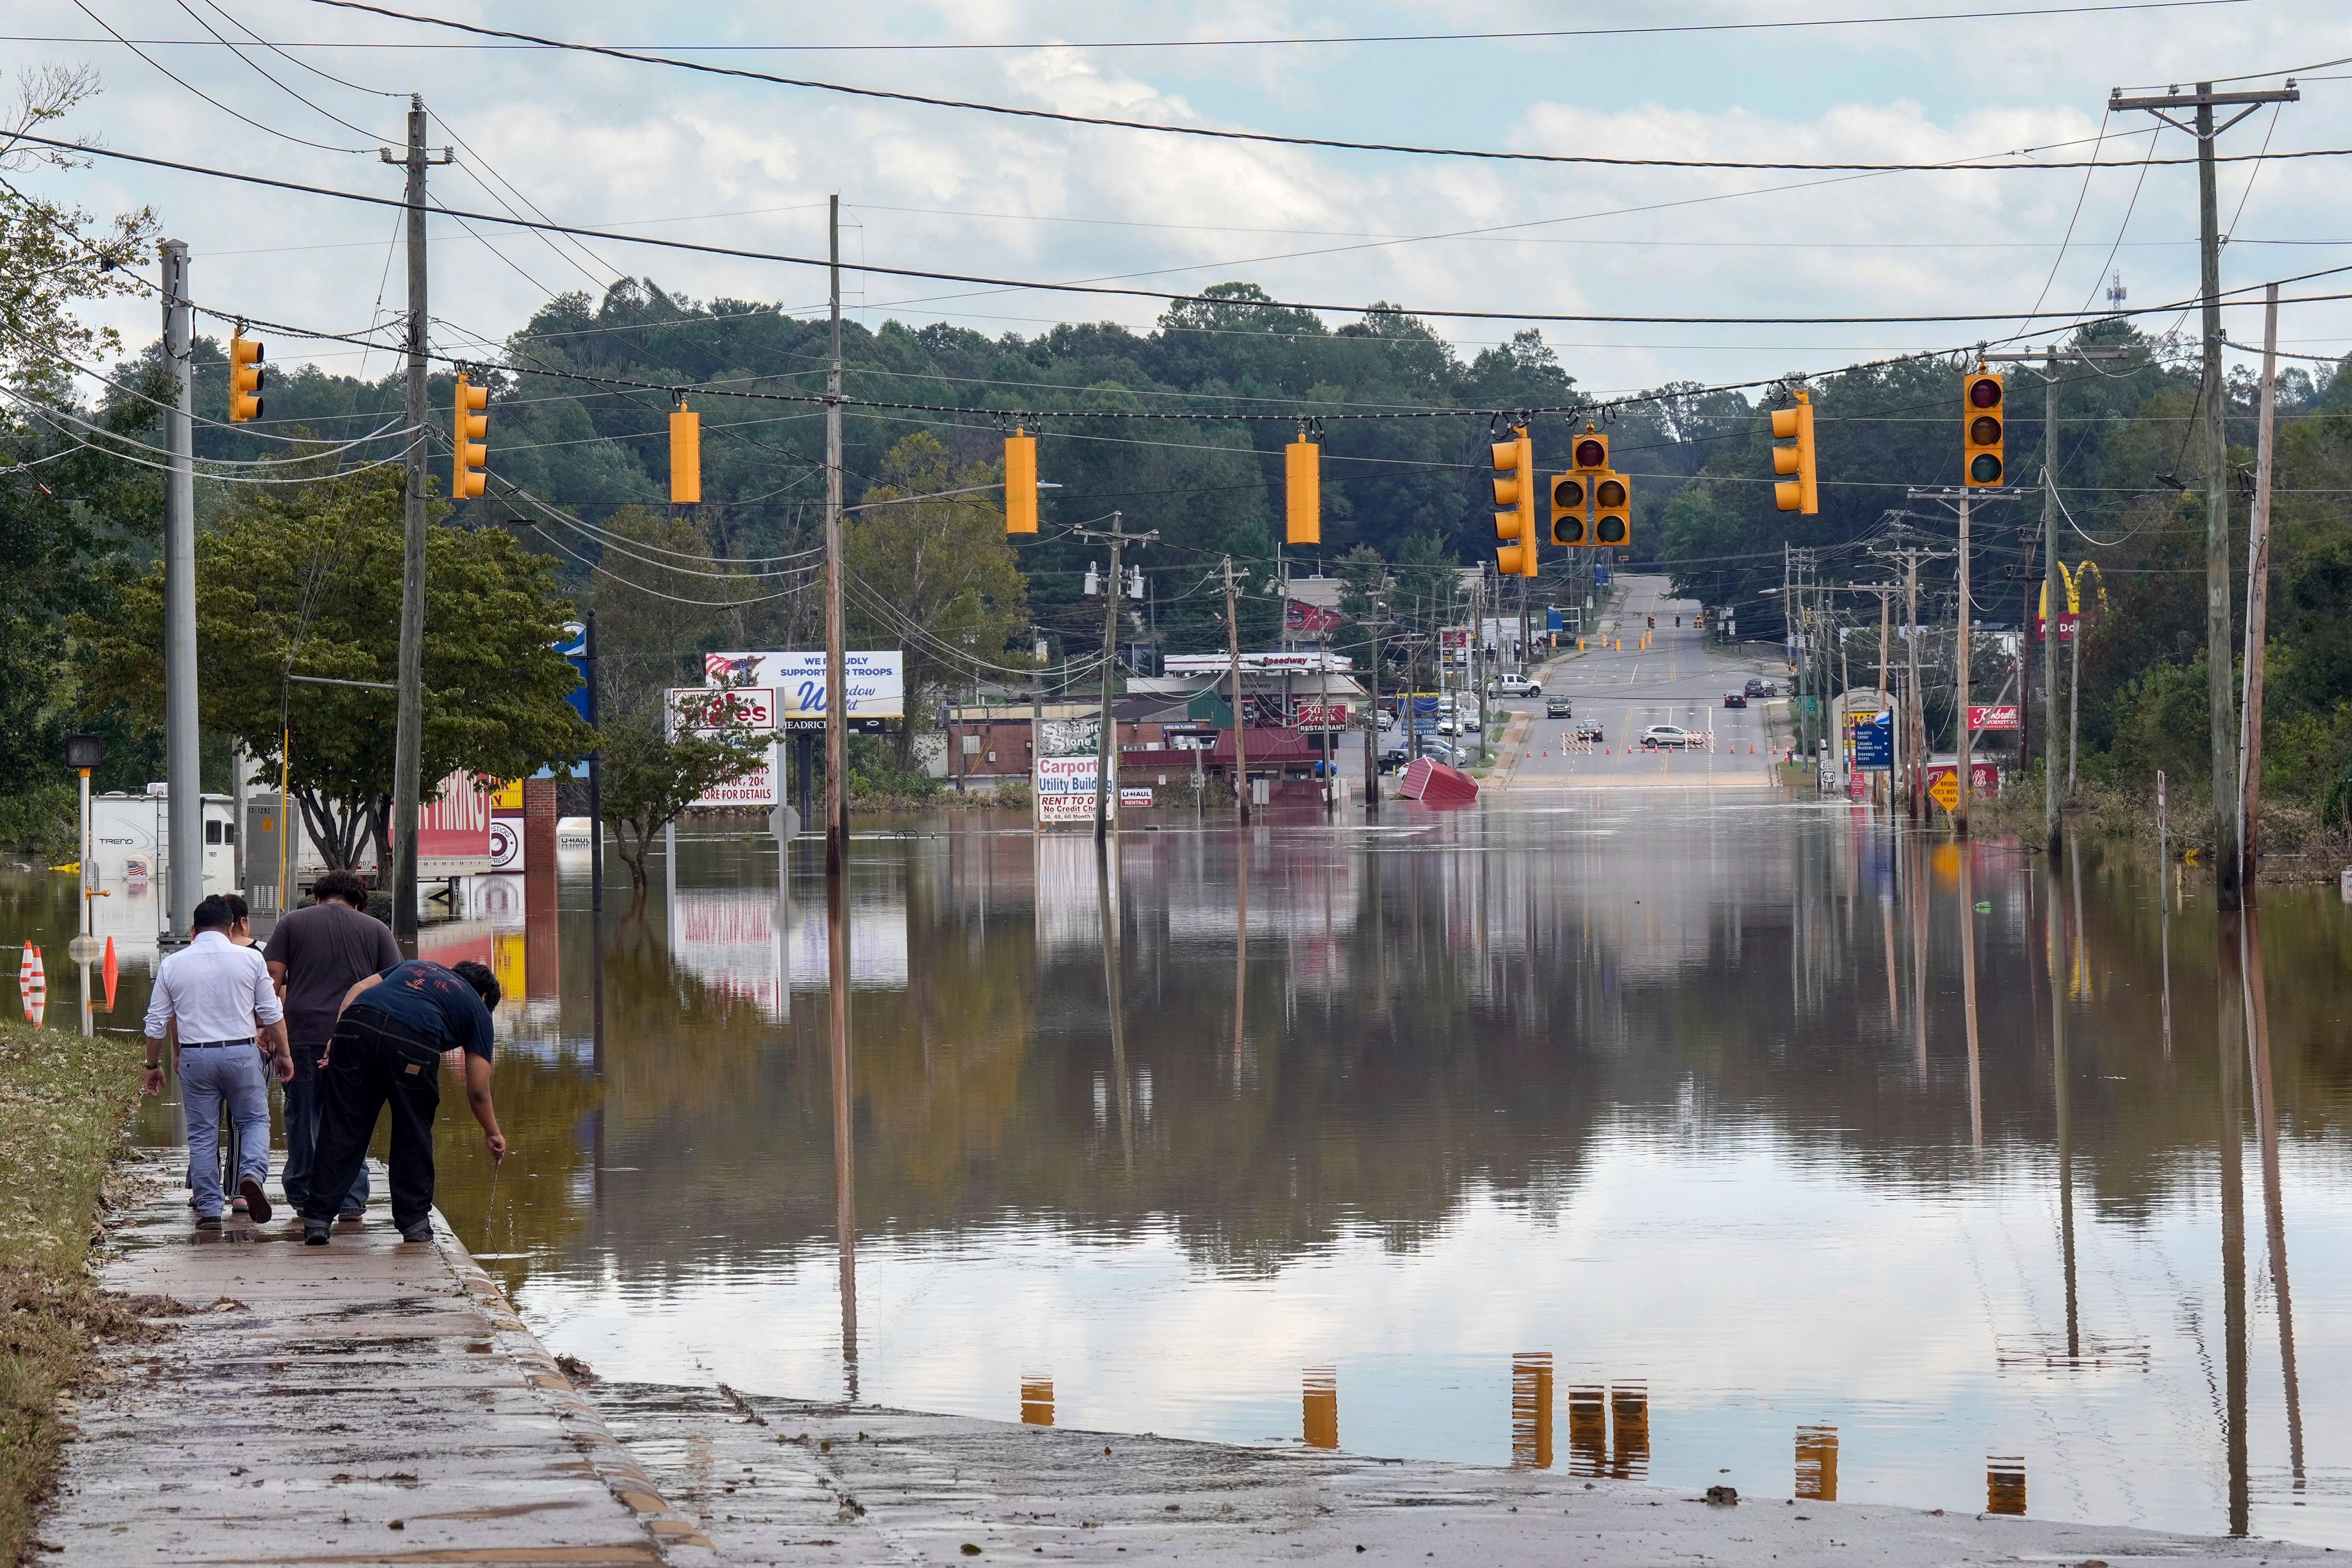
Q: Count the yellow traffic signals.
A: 9